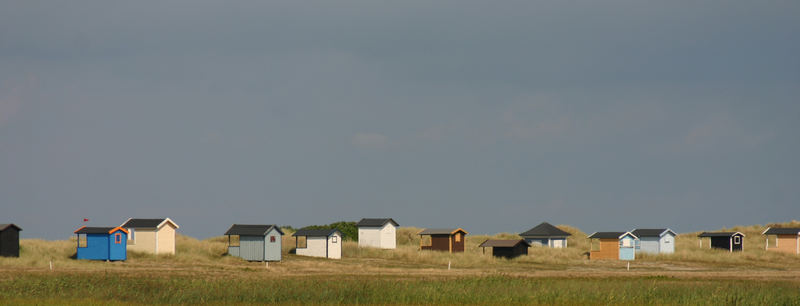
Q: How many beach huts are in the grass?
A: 13